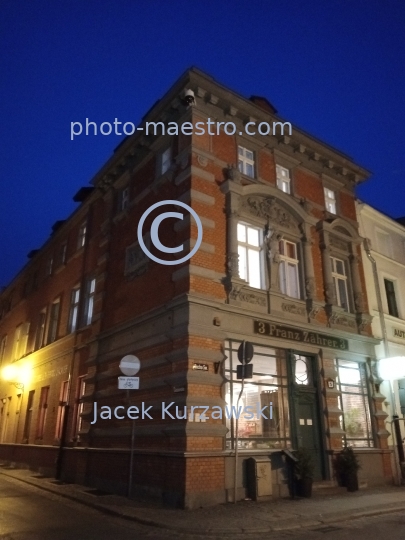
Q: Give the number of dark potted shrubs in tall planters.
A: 2